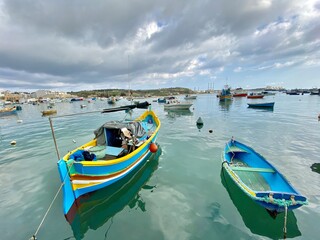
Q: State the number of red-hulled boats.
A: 2